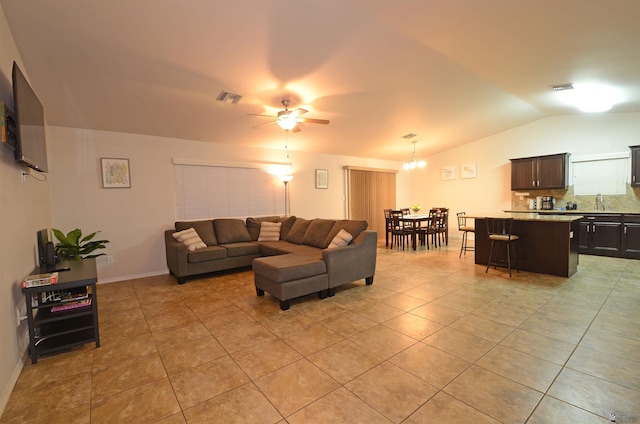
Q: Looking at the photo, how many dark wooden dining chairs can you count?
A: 6